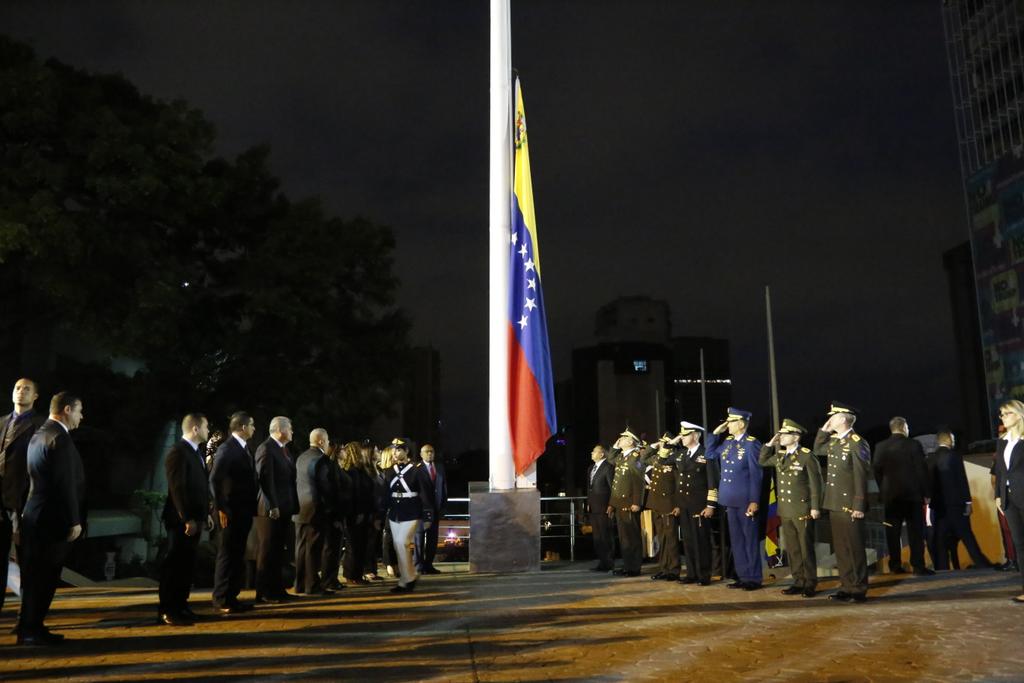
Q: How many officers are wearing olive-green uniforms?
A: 4